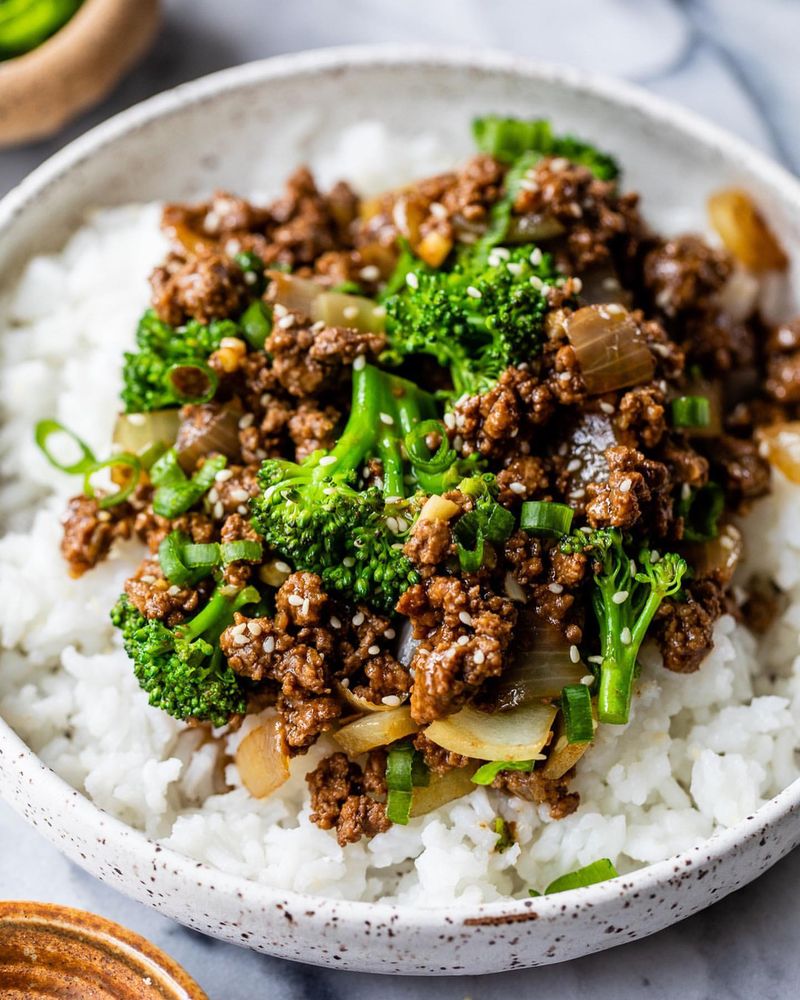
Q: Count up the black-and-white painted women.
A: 0